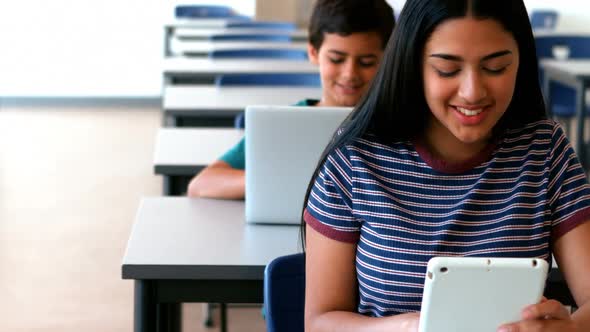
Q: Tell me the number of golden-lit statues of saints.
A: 0